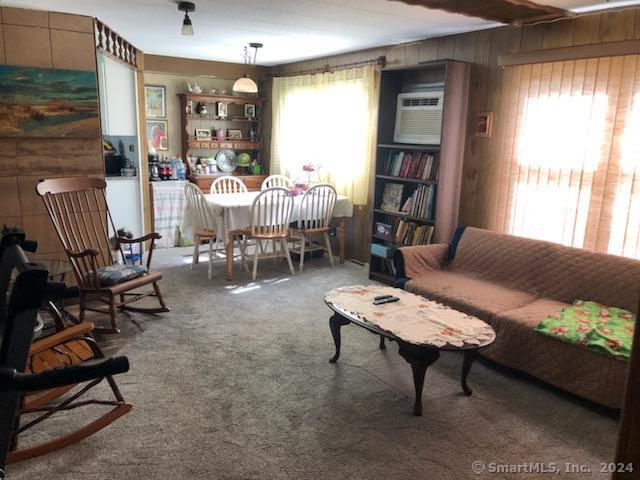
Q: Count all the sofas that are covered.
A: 1